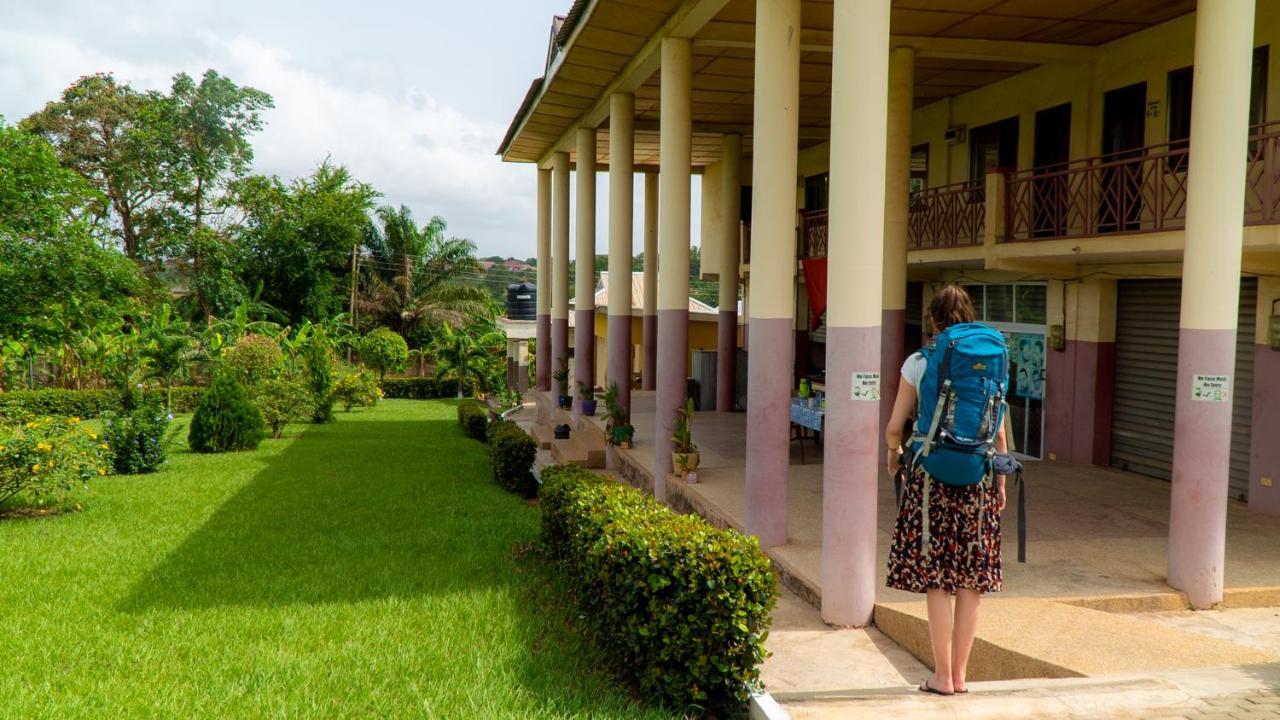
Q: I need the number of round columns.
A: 11